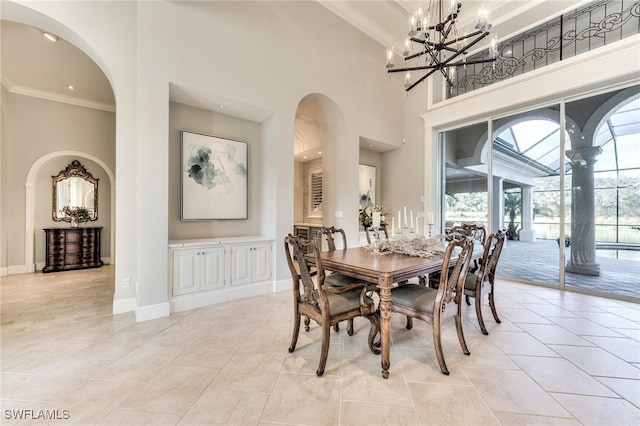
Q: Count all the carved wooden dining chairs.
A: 6